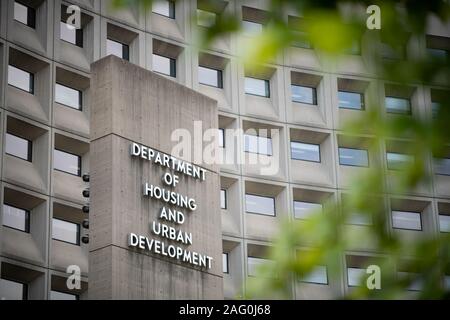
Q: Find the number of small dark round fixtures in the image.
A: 5